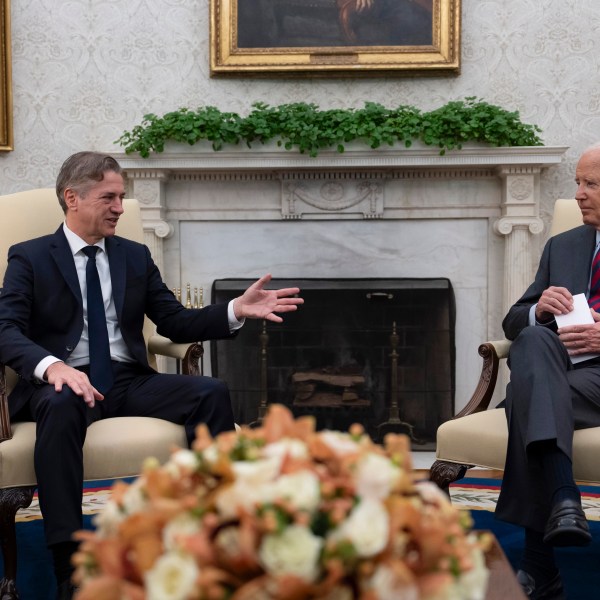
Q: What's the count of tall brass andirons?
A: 2